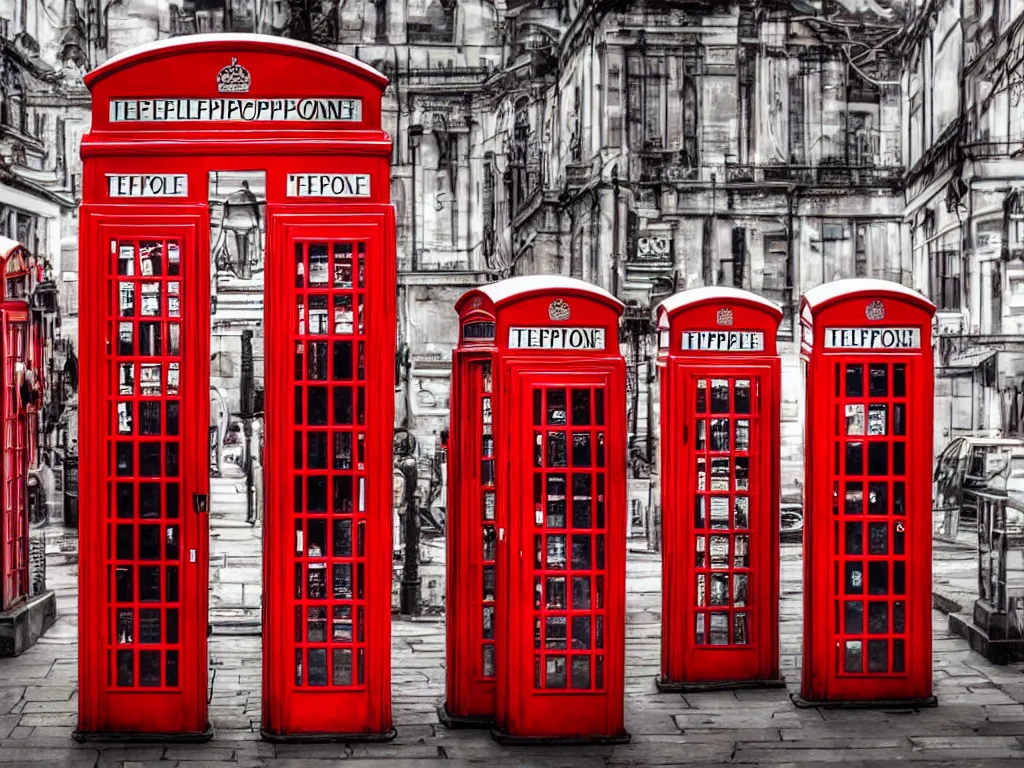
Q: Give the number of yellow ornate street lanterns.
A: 0